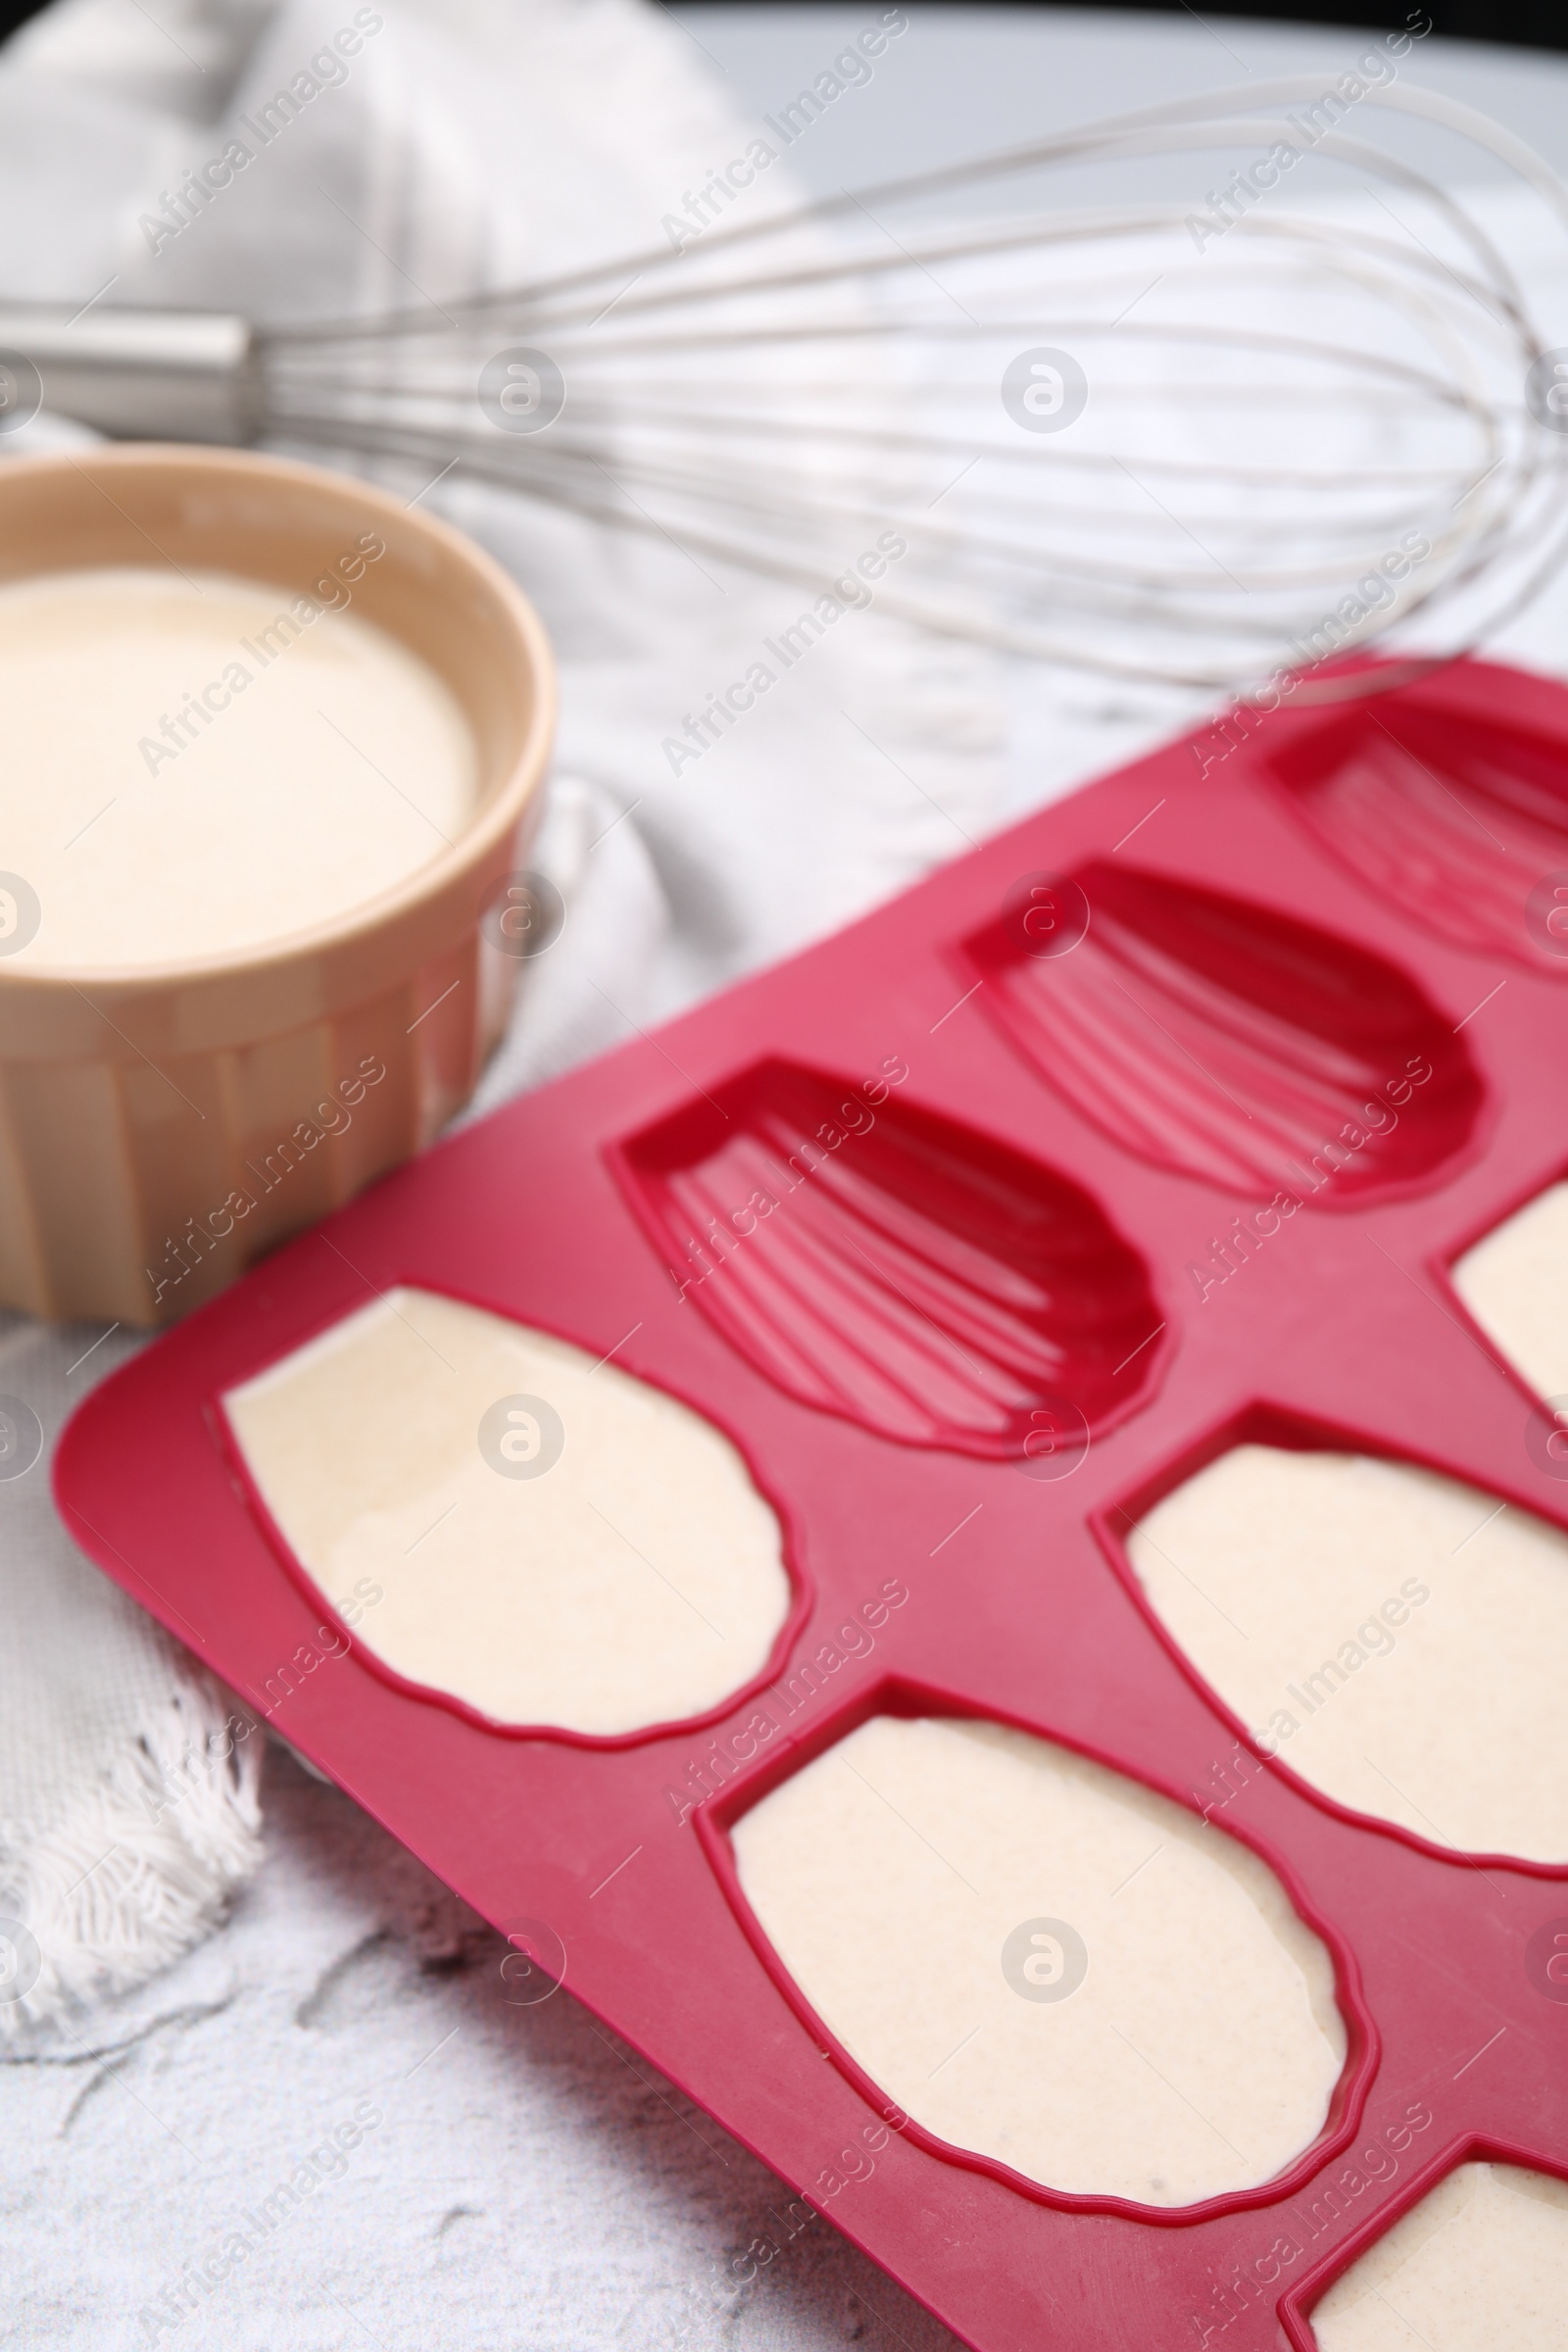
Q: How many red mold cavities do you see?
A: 8